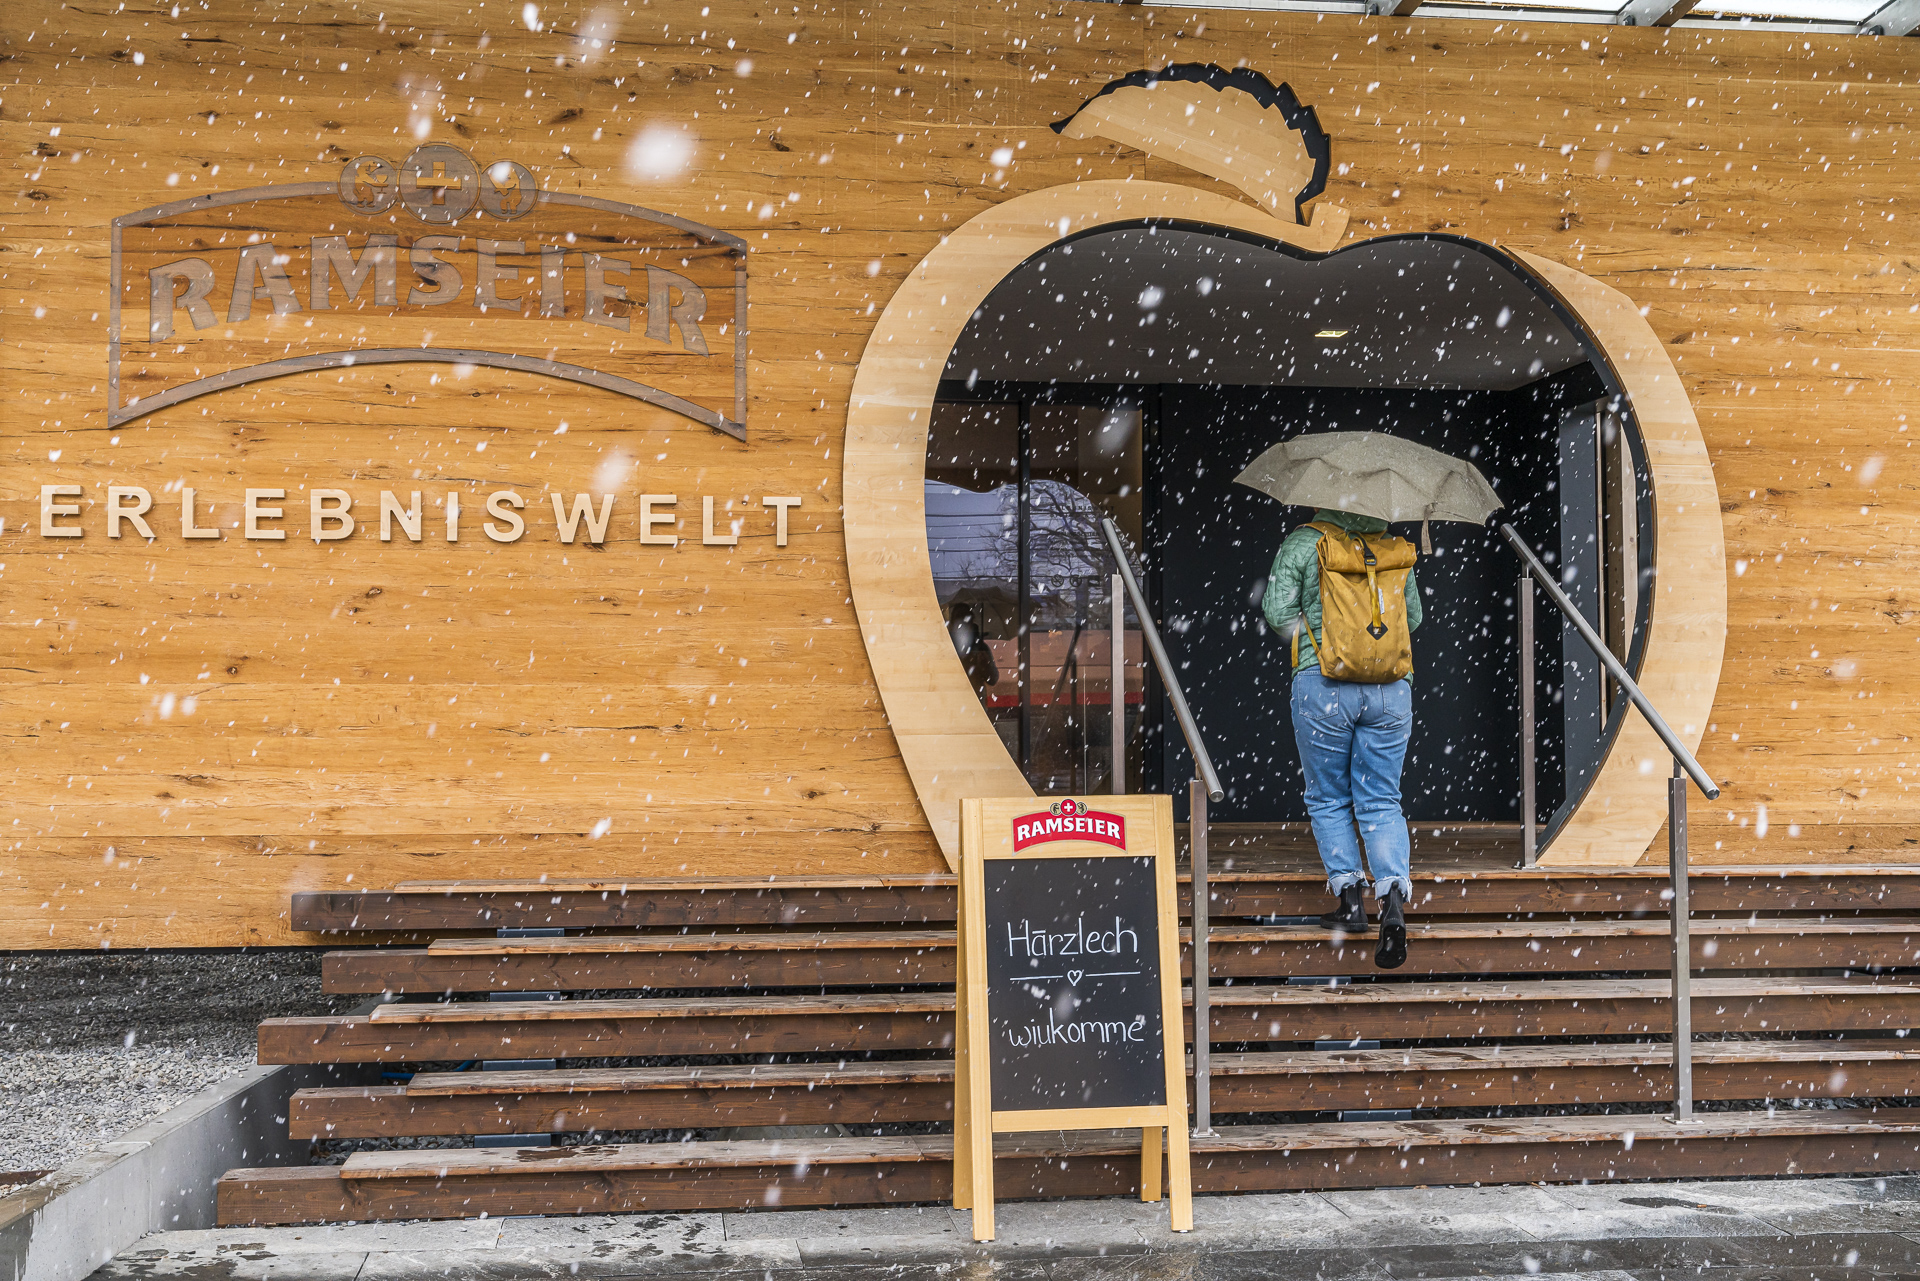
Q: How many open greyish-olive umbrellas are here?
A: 1